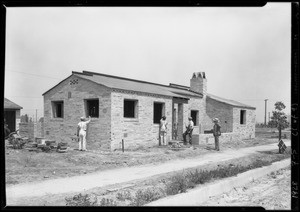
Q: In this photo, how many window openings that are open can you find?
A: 6